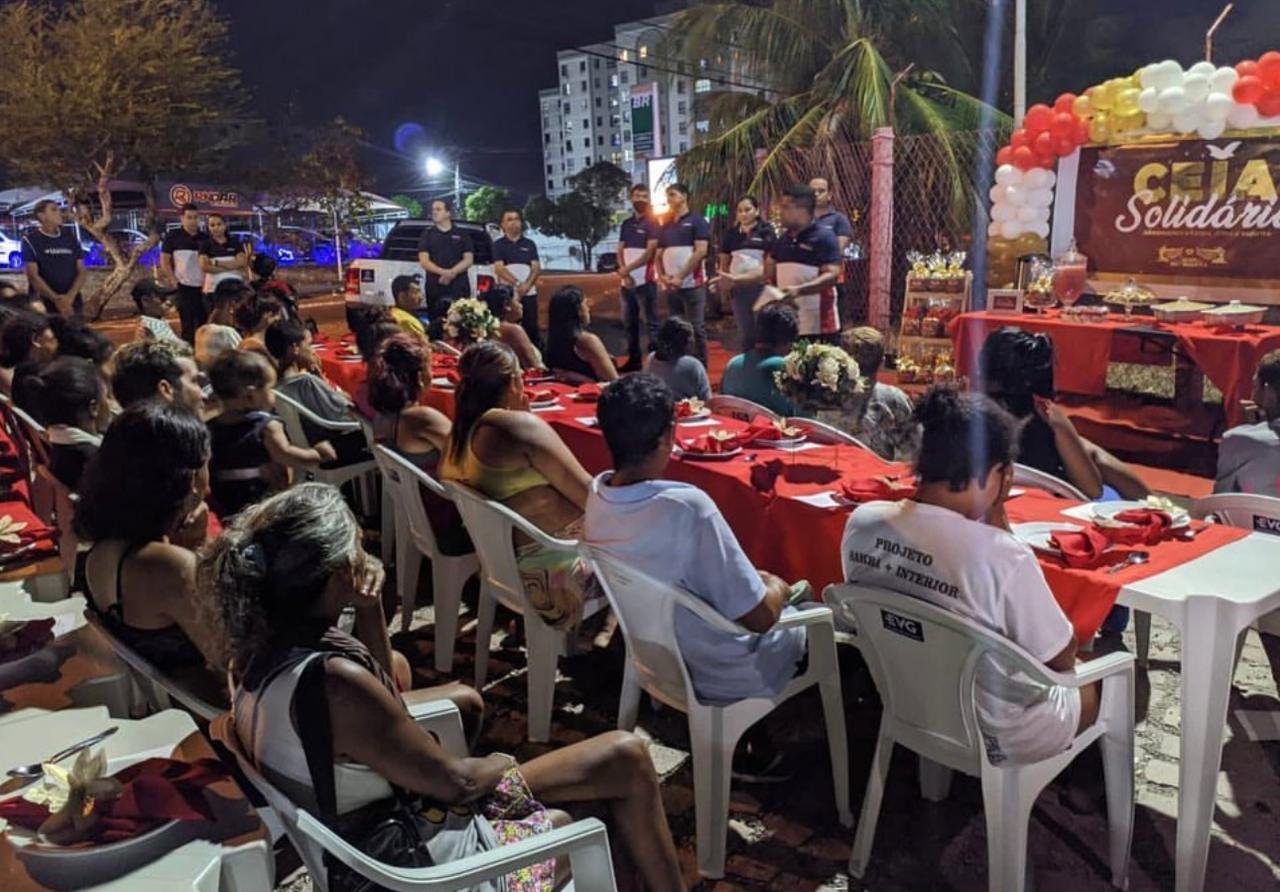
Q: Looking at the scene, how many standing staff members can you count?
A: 10